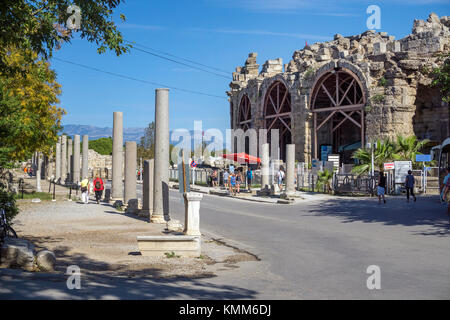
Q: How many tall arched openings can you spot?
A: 3